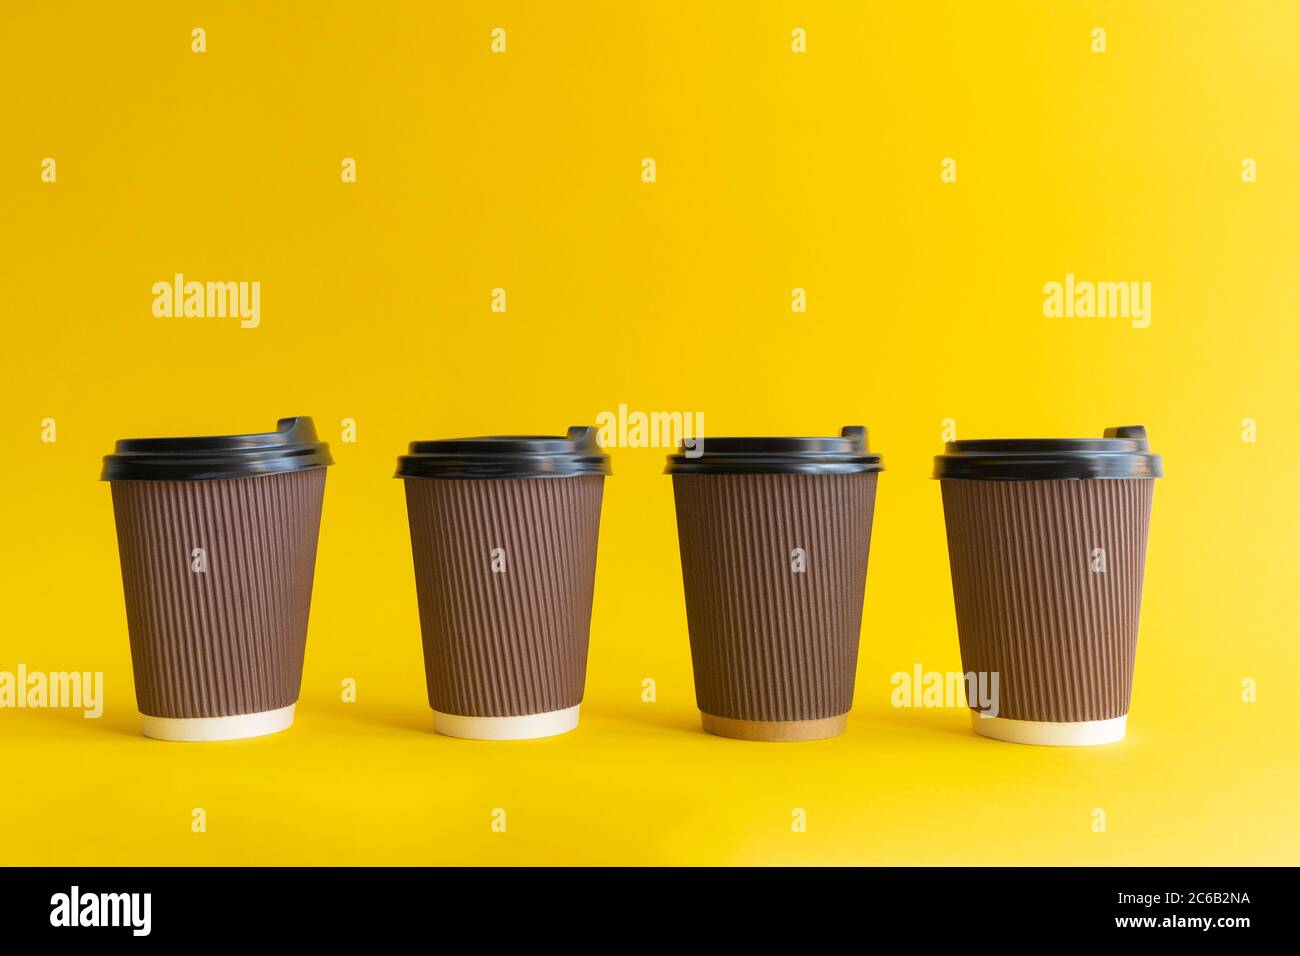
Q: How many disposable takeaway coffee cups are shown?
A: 4